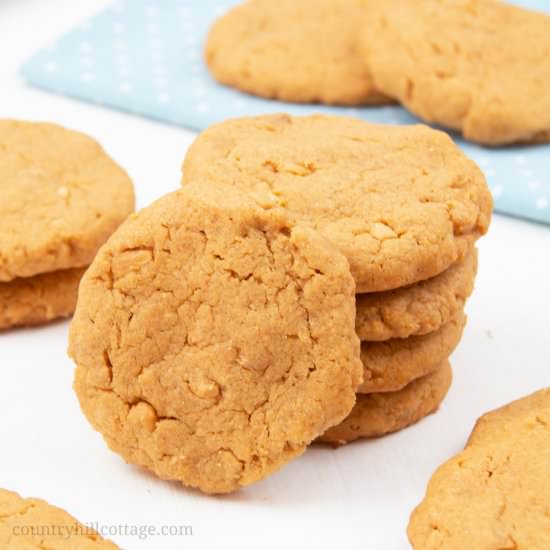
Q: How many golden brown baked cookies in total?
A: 11